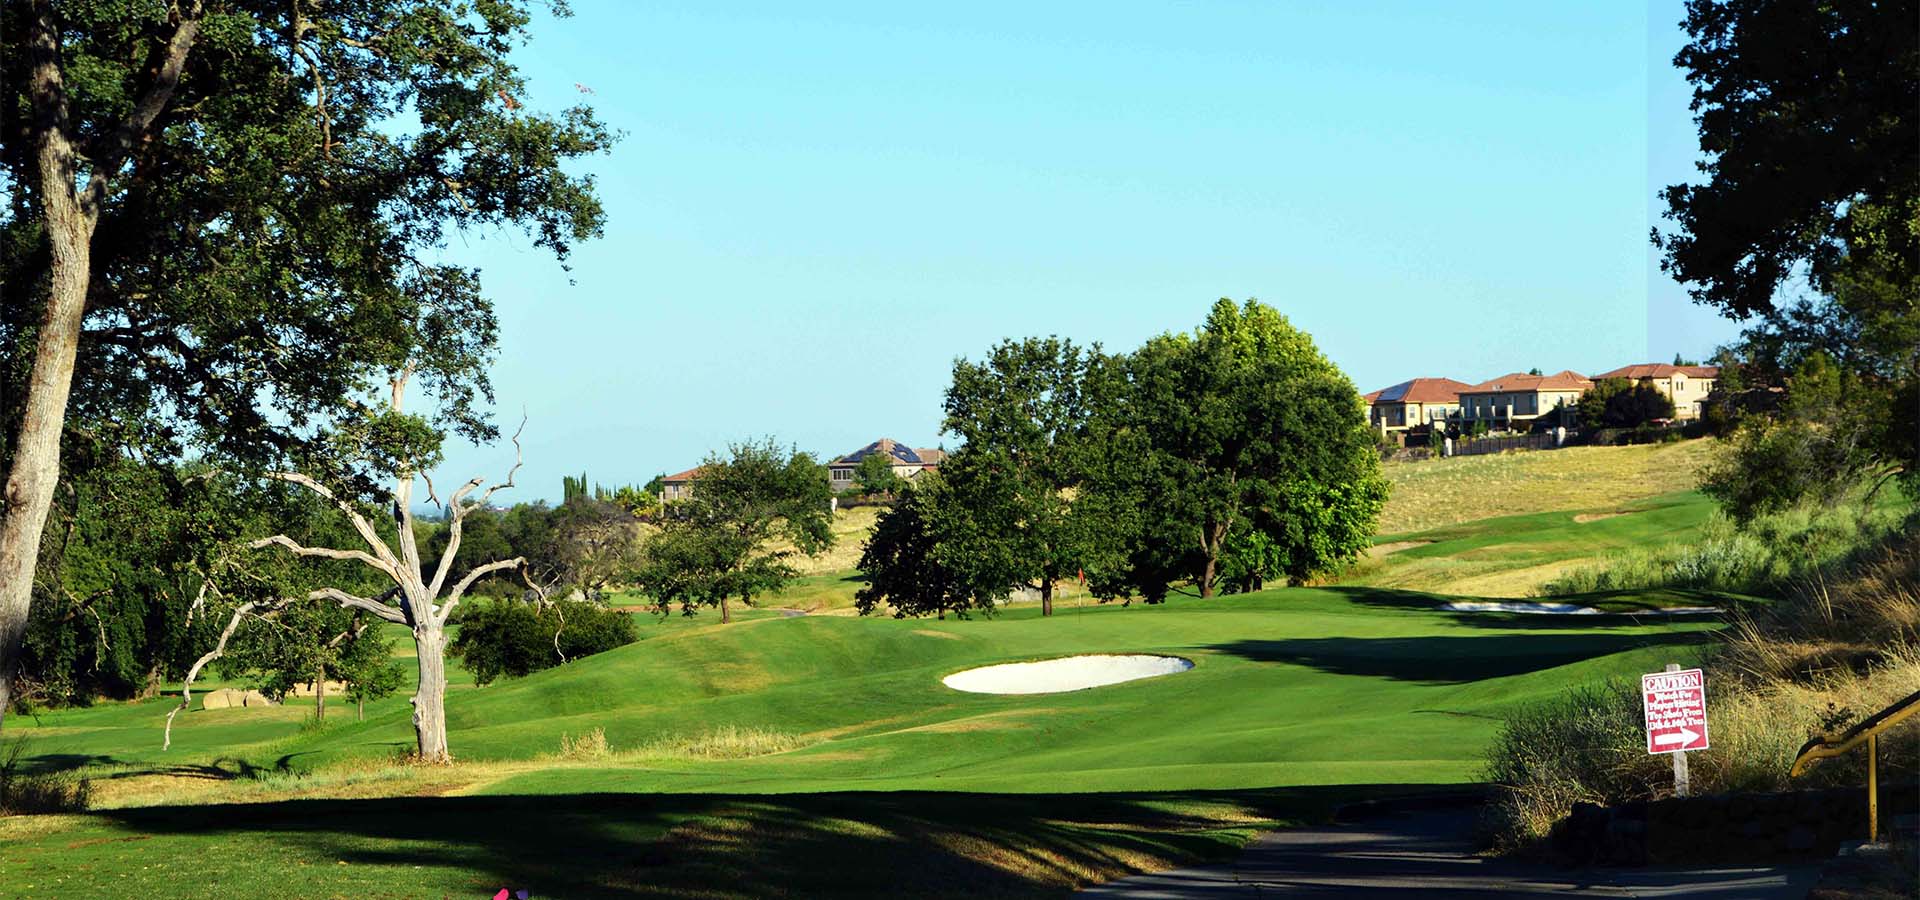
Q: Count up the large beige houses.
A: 3